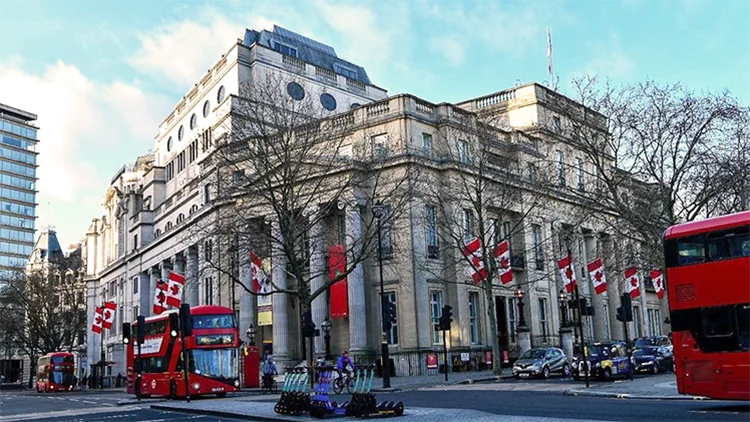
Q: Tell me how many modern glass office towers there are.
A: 1